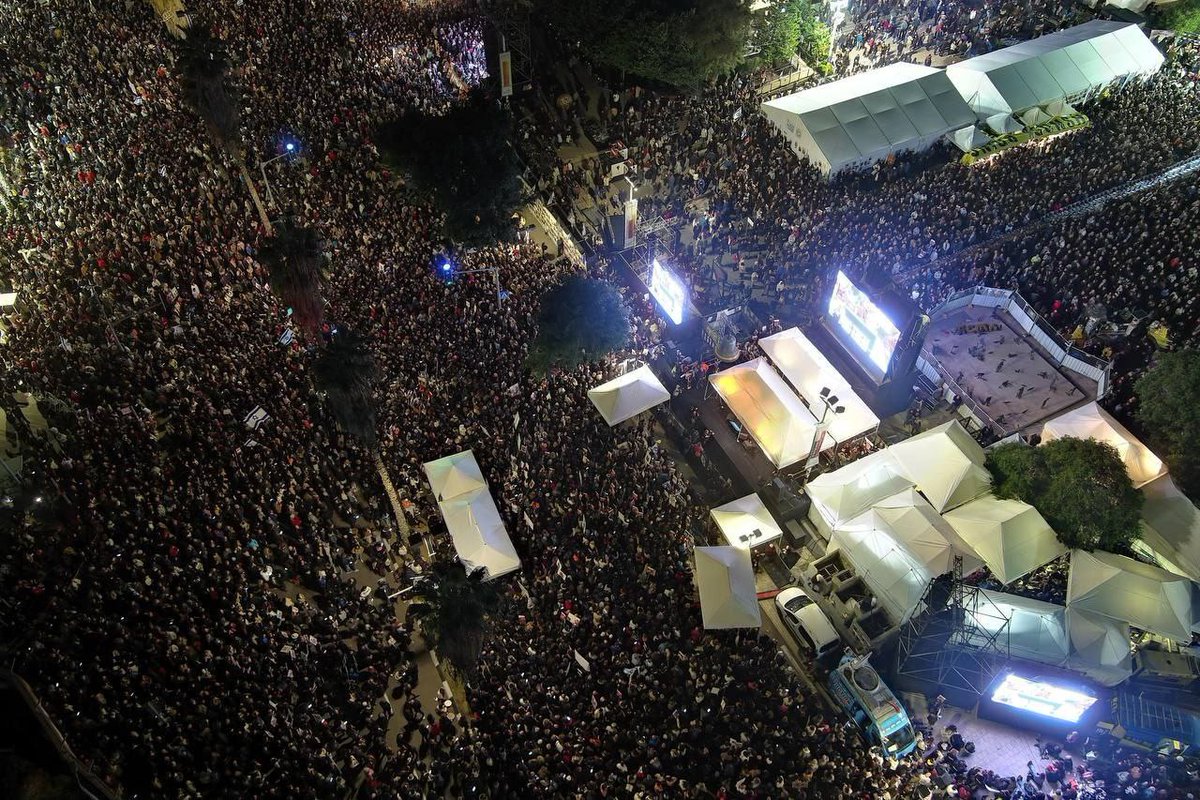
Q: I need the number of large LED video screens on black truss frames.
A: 3